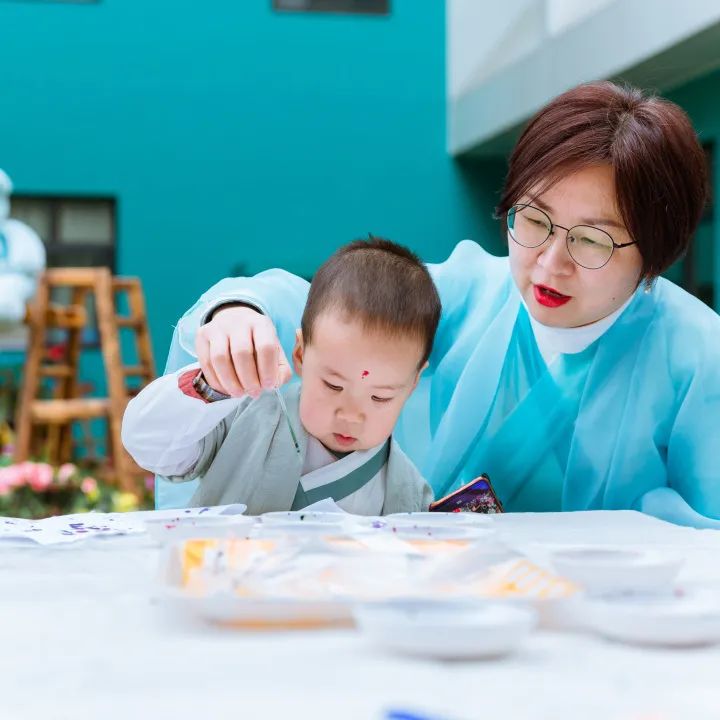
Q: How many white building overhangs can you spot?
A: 1